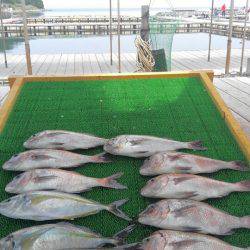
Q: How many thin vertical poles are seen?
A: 7